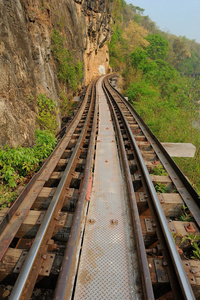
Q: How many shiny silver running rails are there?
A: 2